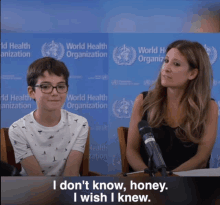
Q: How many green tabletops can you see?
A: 0